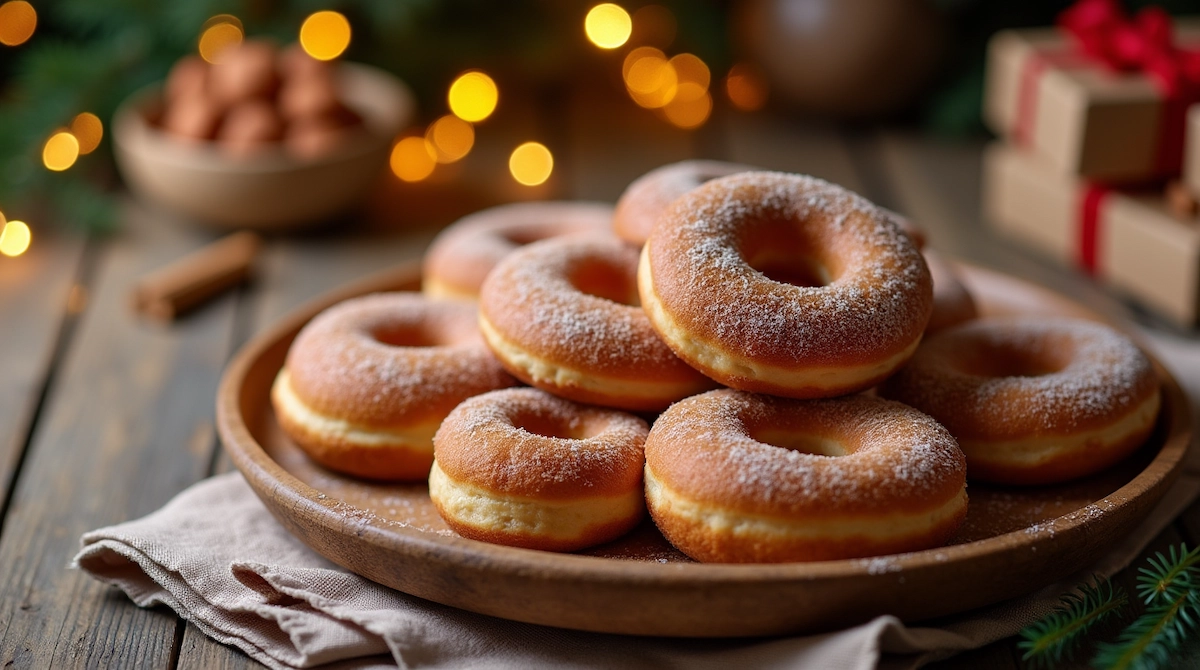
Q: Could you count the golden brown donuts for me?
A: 9